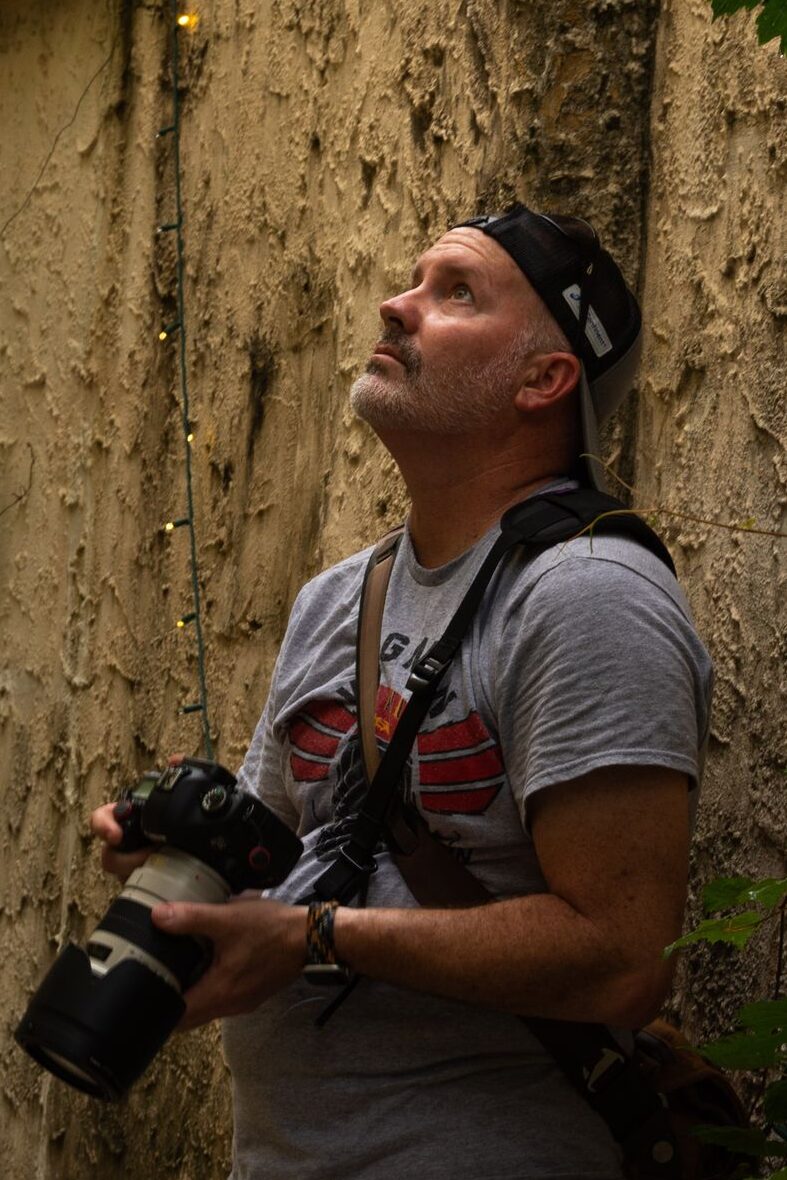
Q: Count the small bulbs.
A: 8